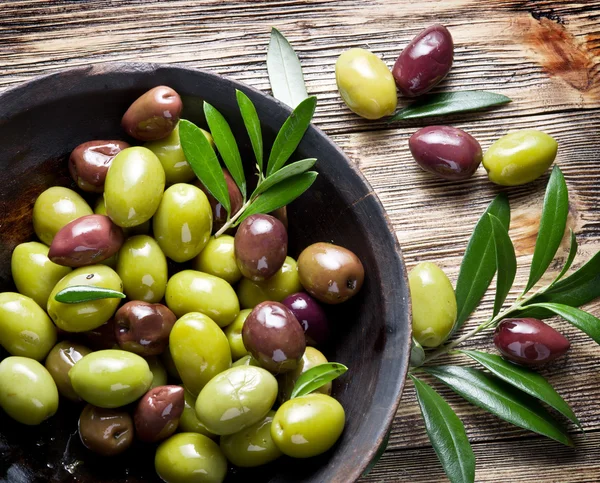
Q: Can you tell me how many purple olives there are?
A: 12